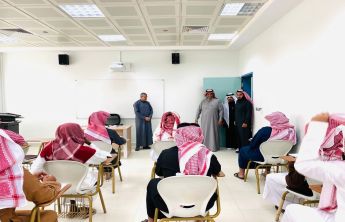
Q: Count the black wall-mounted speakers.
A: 2